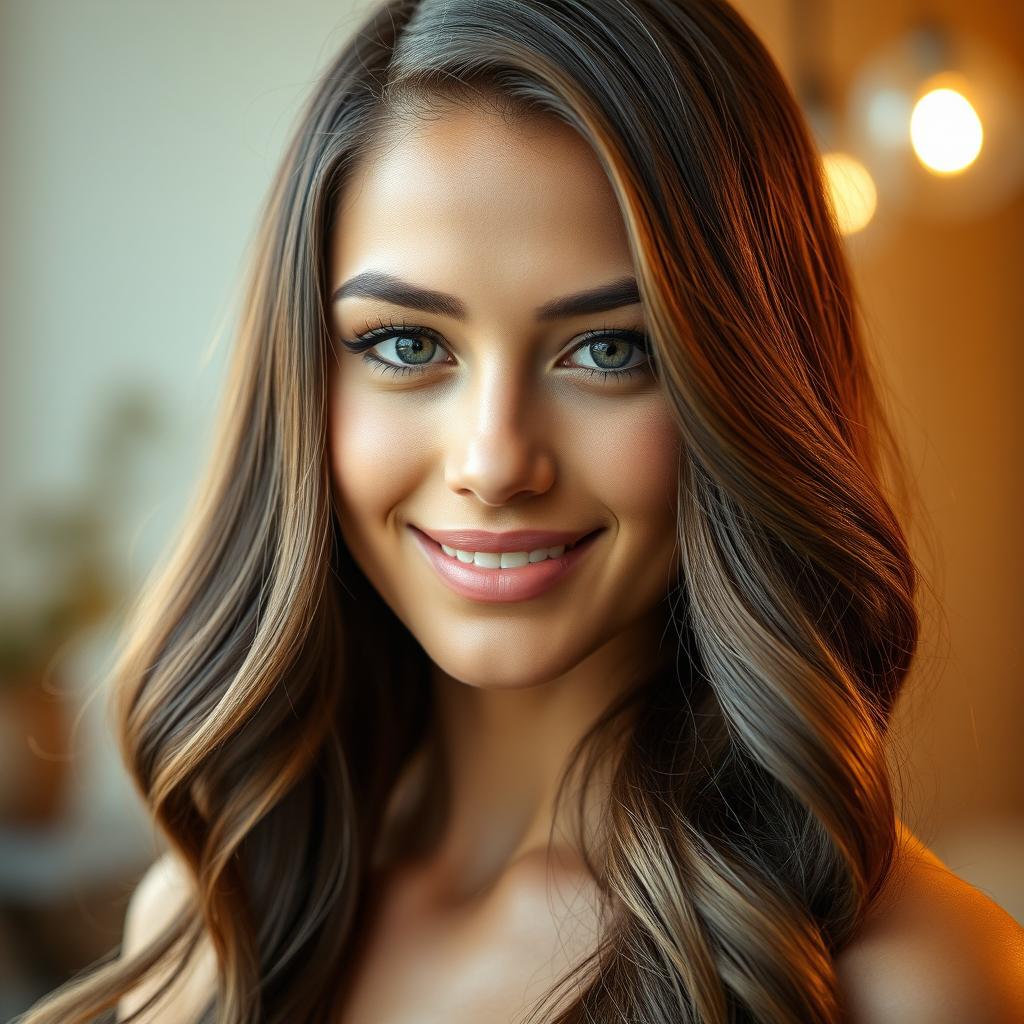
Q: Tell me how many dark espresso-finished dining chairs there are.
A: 0